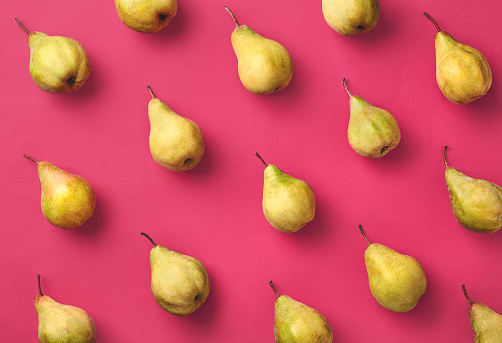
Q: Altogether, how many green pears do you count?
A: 15